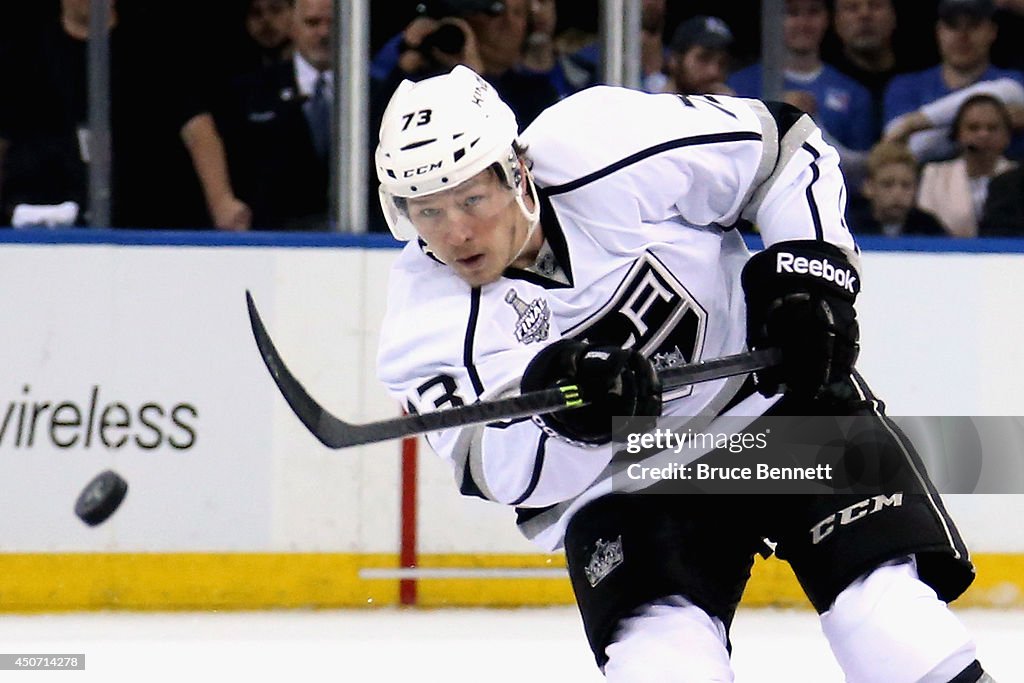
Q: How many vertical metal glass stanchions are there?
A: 4